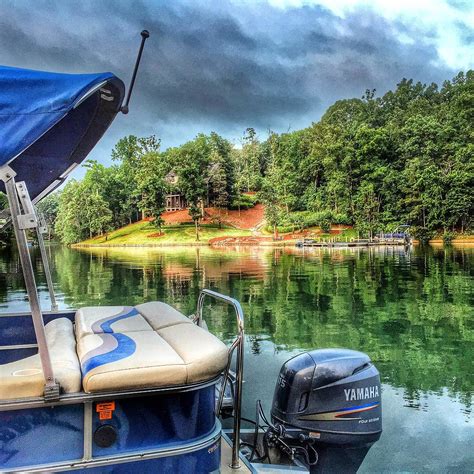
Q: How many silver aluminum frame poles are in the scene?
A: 2